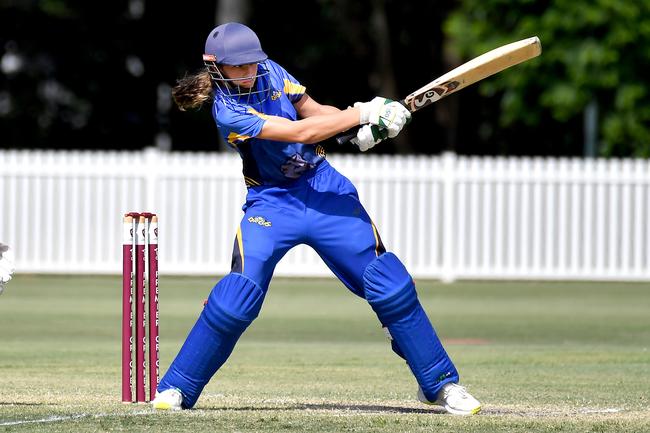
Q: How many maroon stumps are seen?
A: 3